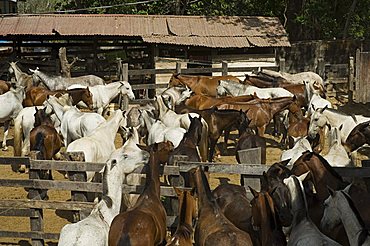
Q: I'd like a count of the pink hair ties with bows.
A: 0